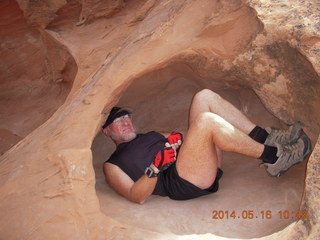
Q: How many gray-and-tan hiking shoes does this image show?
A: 2